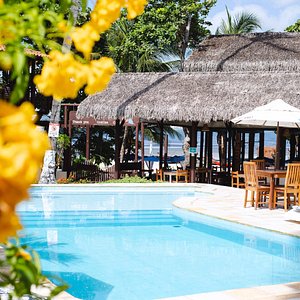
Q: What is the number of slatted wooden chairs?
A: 3